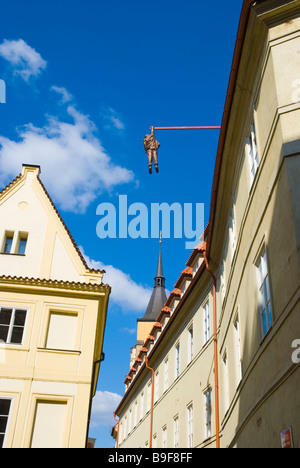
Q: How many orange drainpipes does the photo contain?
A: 3